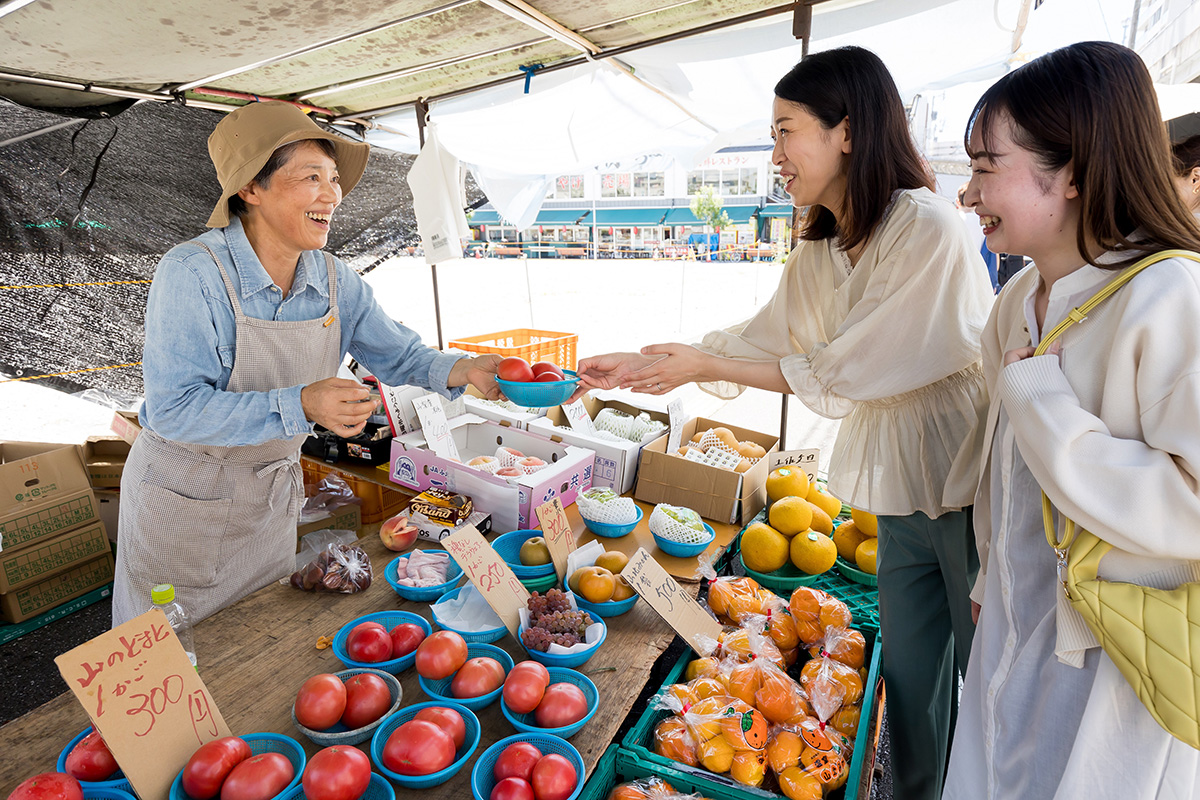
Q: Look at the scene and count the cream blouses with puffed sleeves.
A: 1